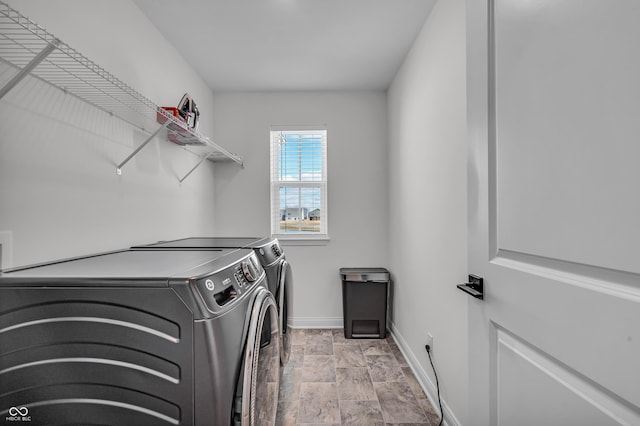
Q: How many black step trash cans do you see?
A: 1